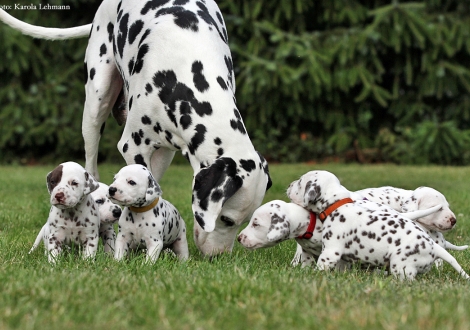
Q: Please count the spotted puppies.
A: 6